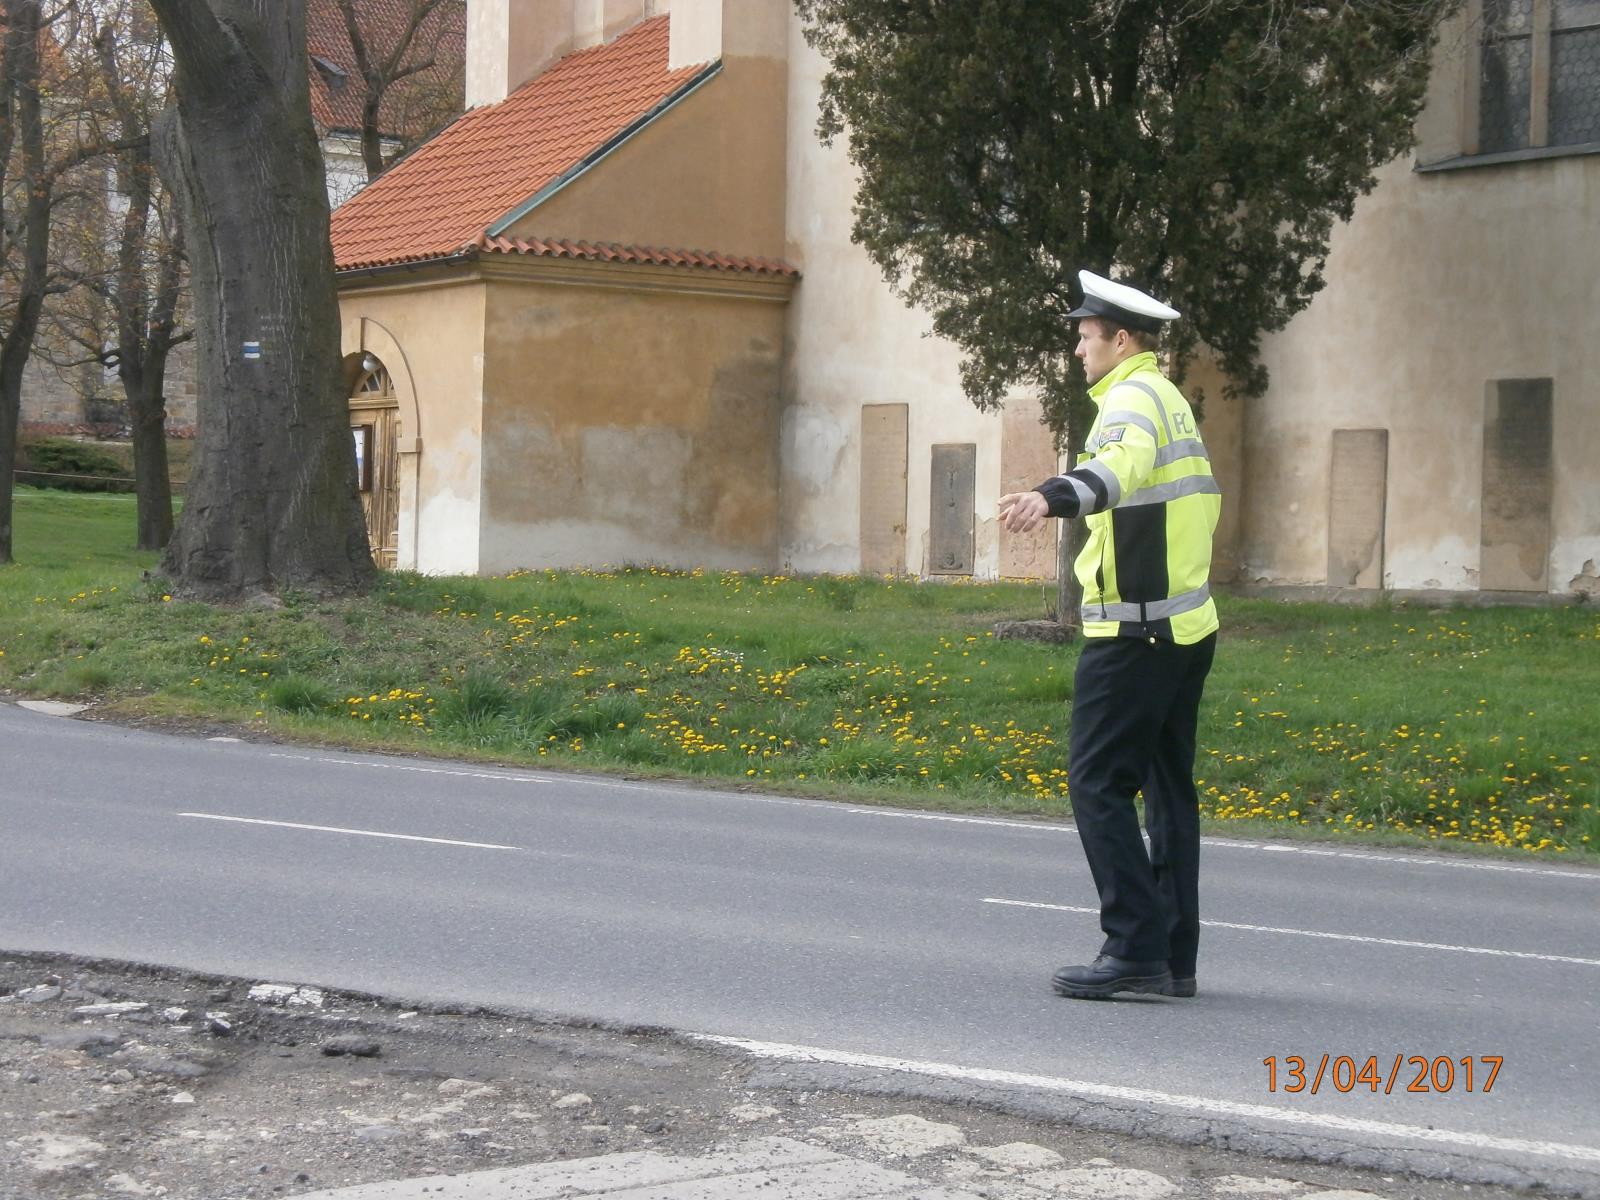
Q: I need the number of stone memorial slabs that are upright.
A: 5